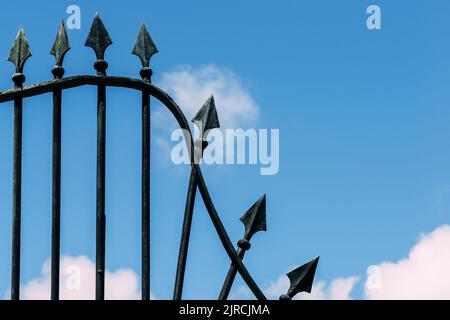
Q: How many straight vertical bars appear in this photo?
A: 4